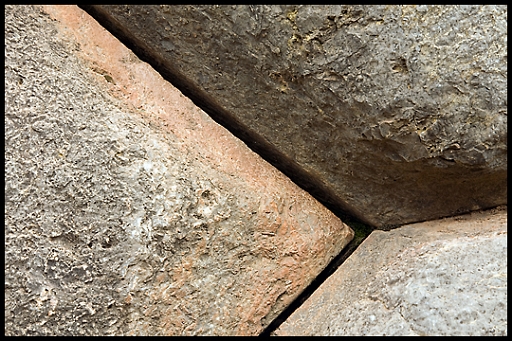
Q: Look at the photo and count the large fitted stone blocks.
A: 3